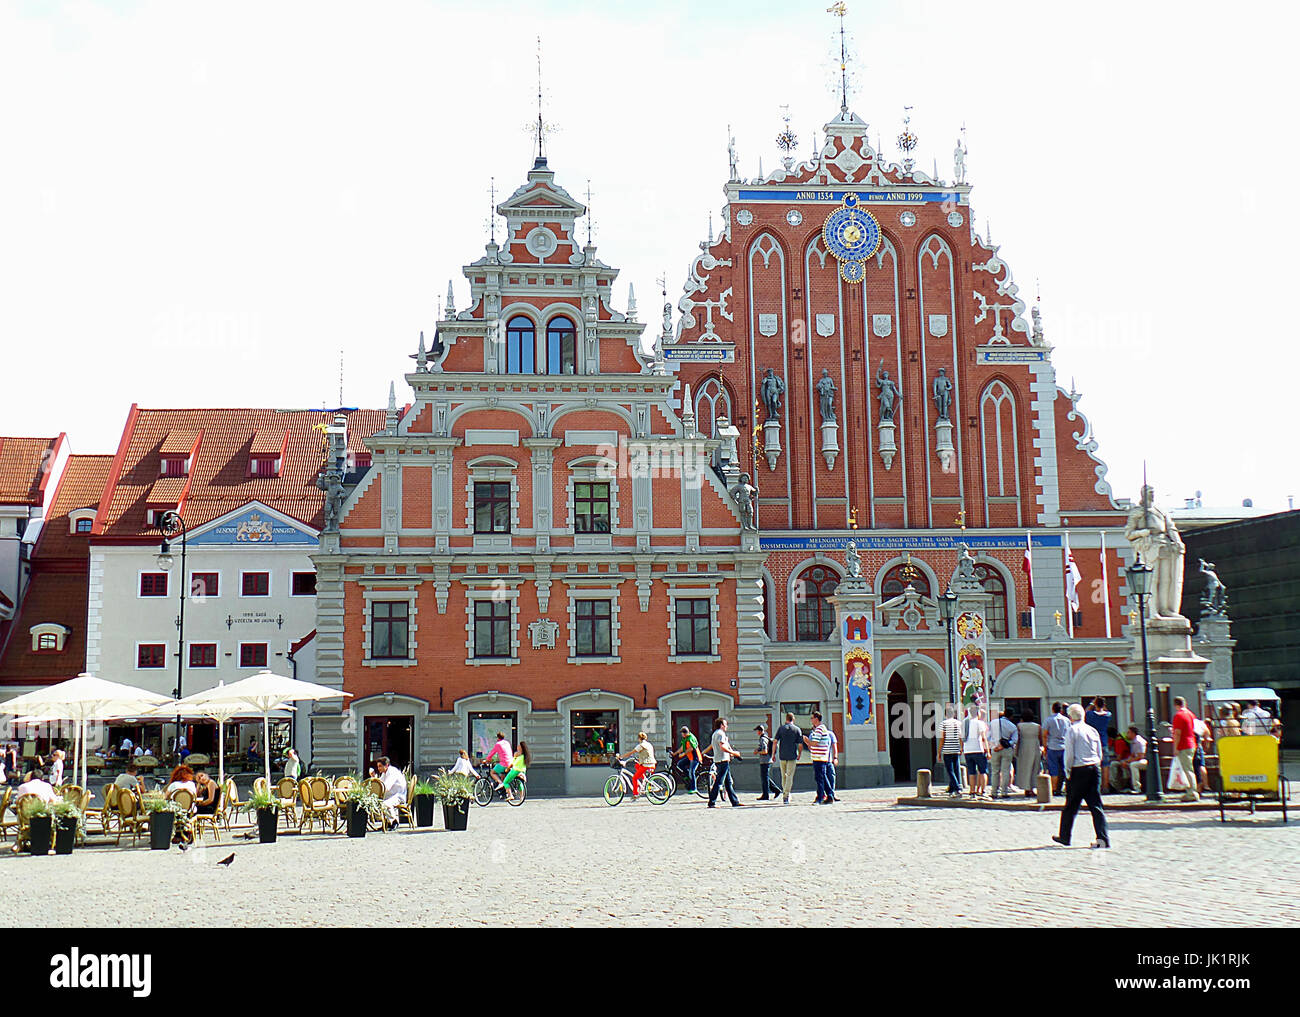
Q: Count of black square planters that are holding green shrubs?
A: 7